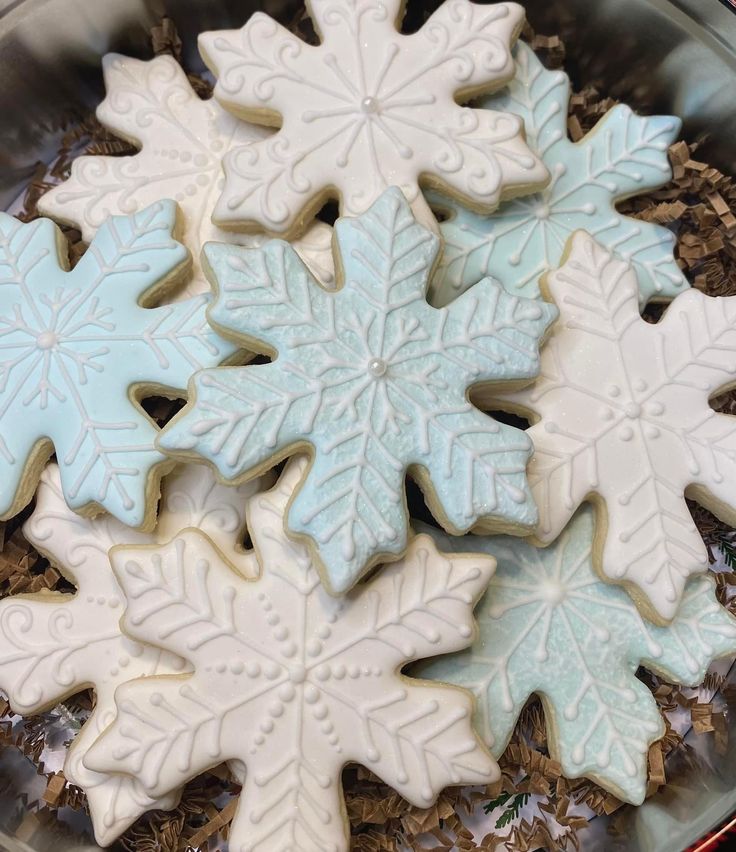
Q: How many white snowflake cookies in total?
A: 5